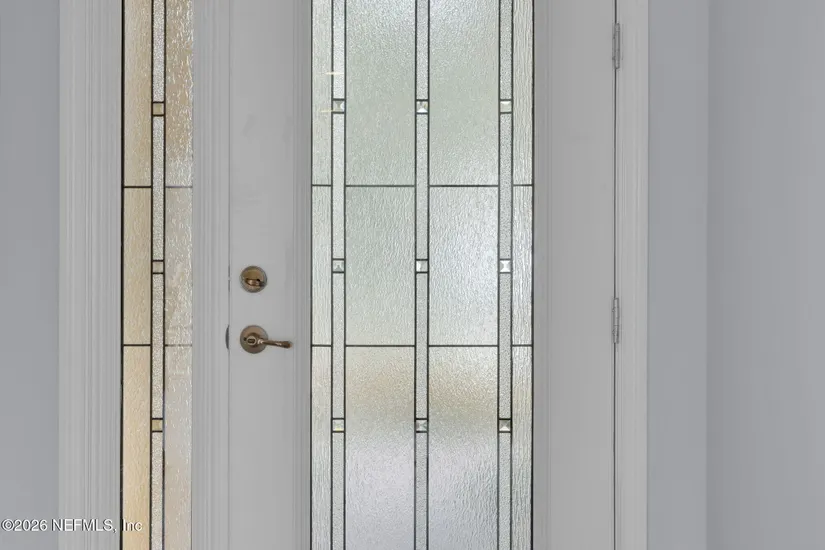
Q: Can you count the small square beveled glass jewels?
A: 12